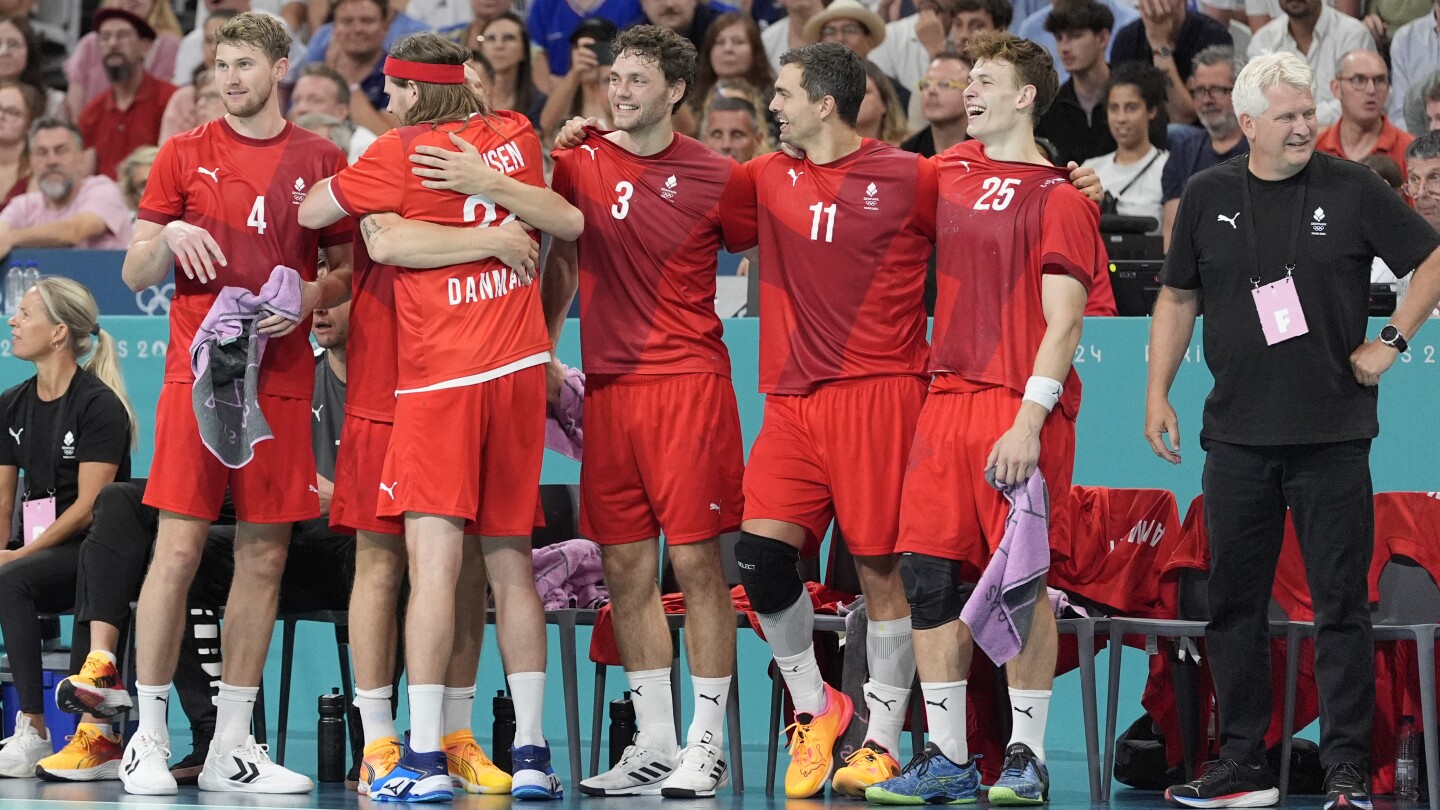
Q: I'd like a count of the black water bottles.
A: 3